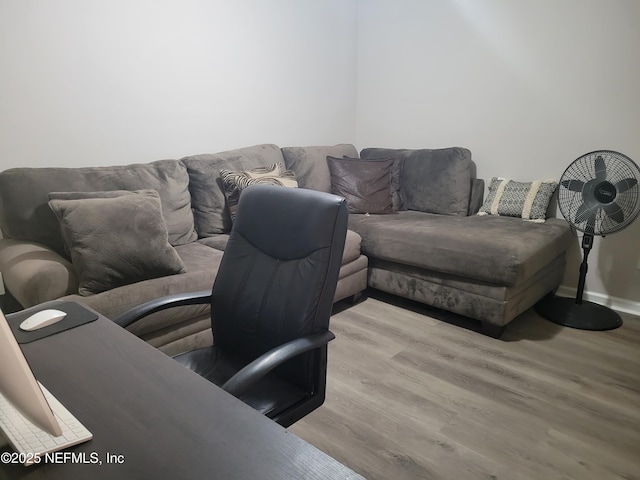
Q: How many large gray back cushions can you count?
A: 4